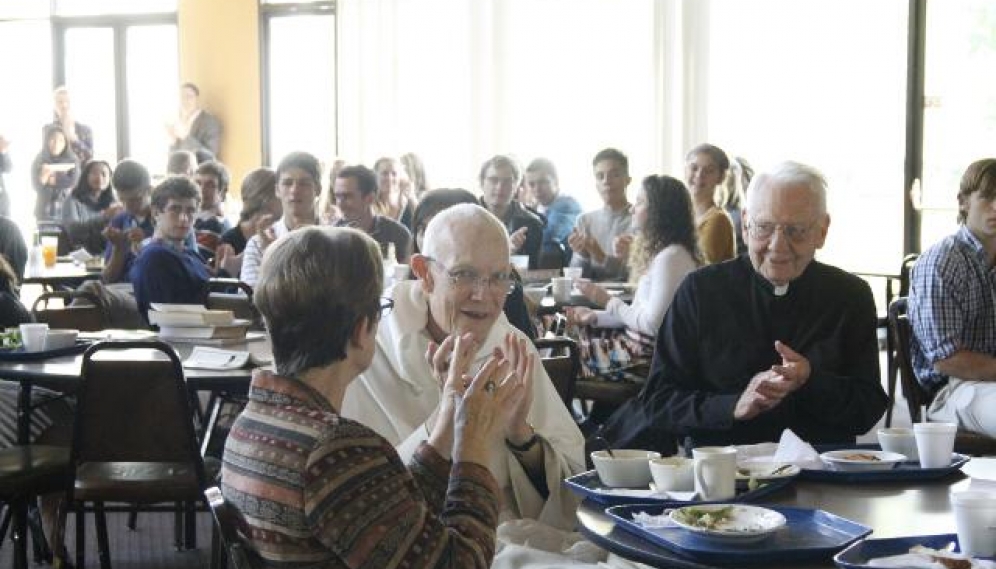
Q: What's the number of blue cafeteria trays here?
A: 5